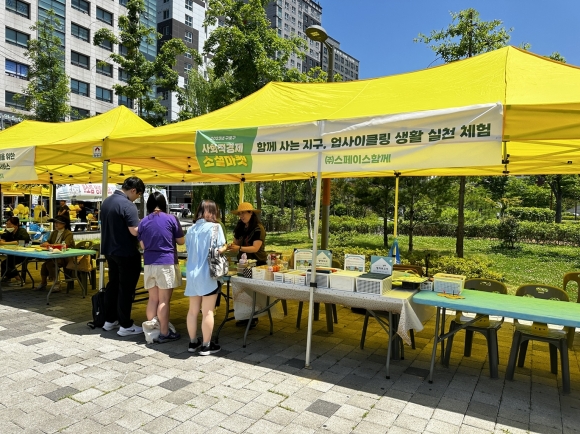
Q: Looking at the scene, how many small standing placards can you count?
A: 4